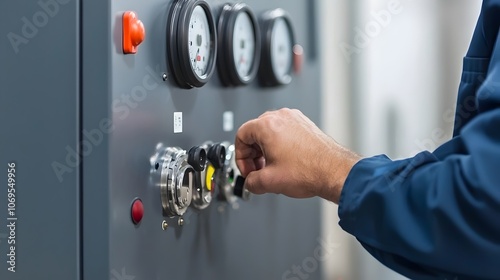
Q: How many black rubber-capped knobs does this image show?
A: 2